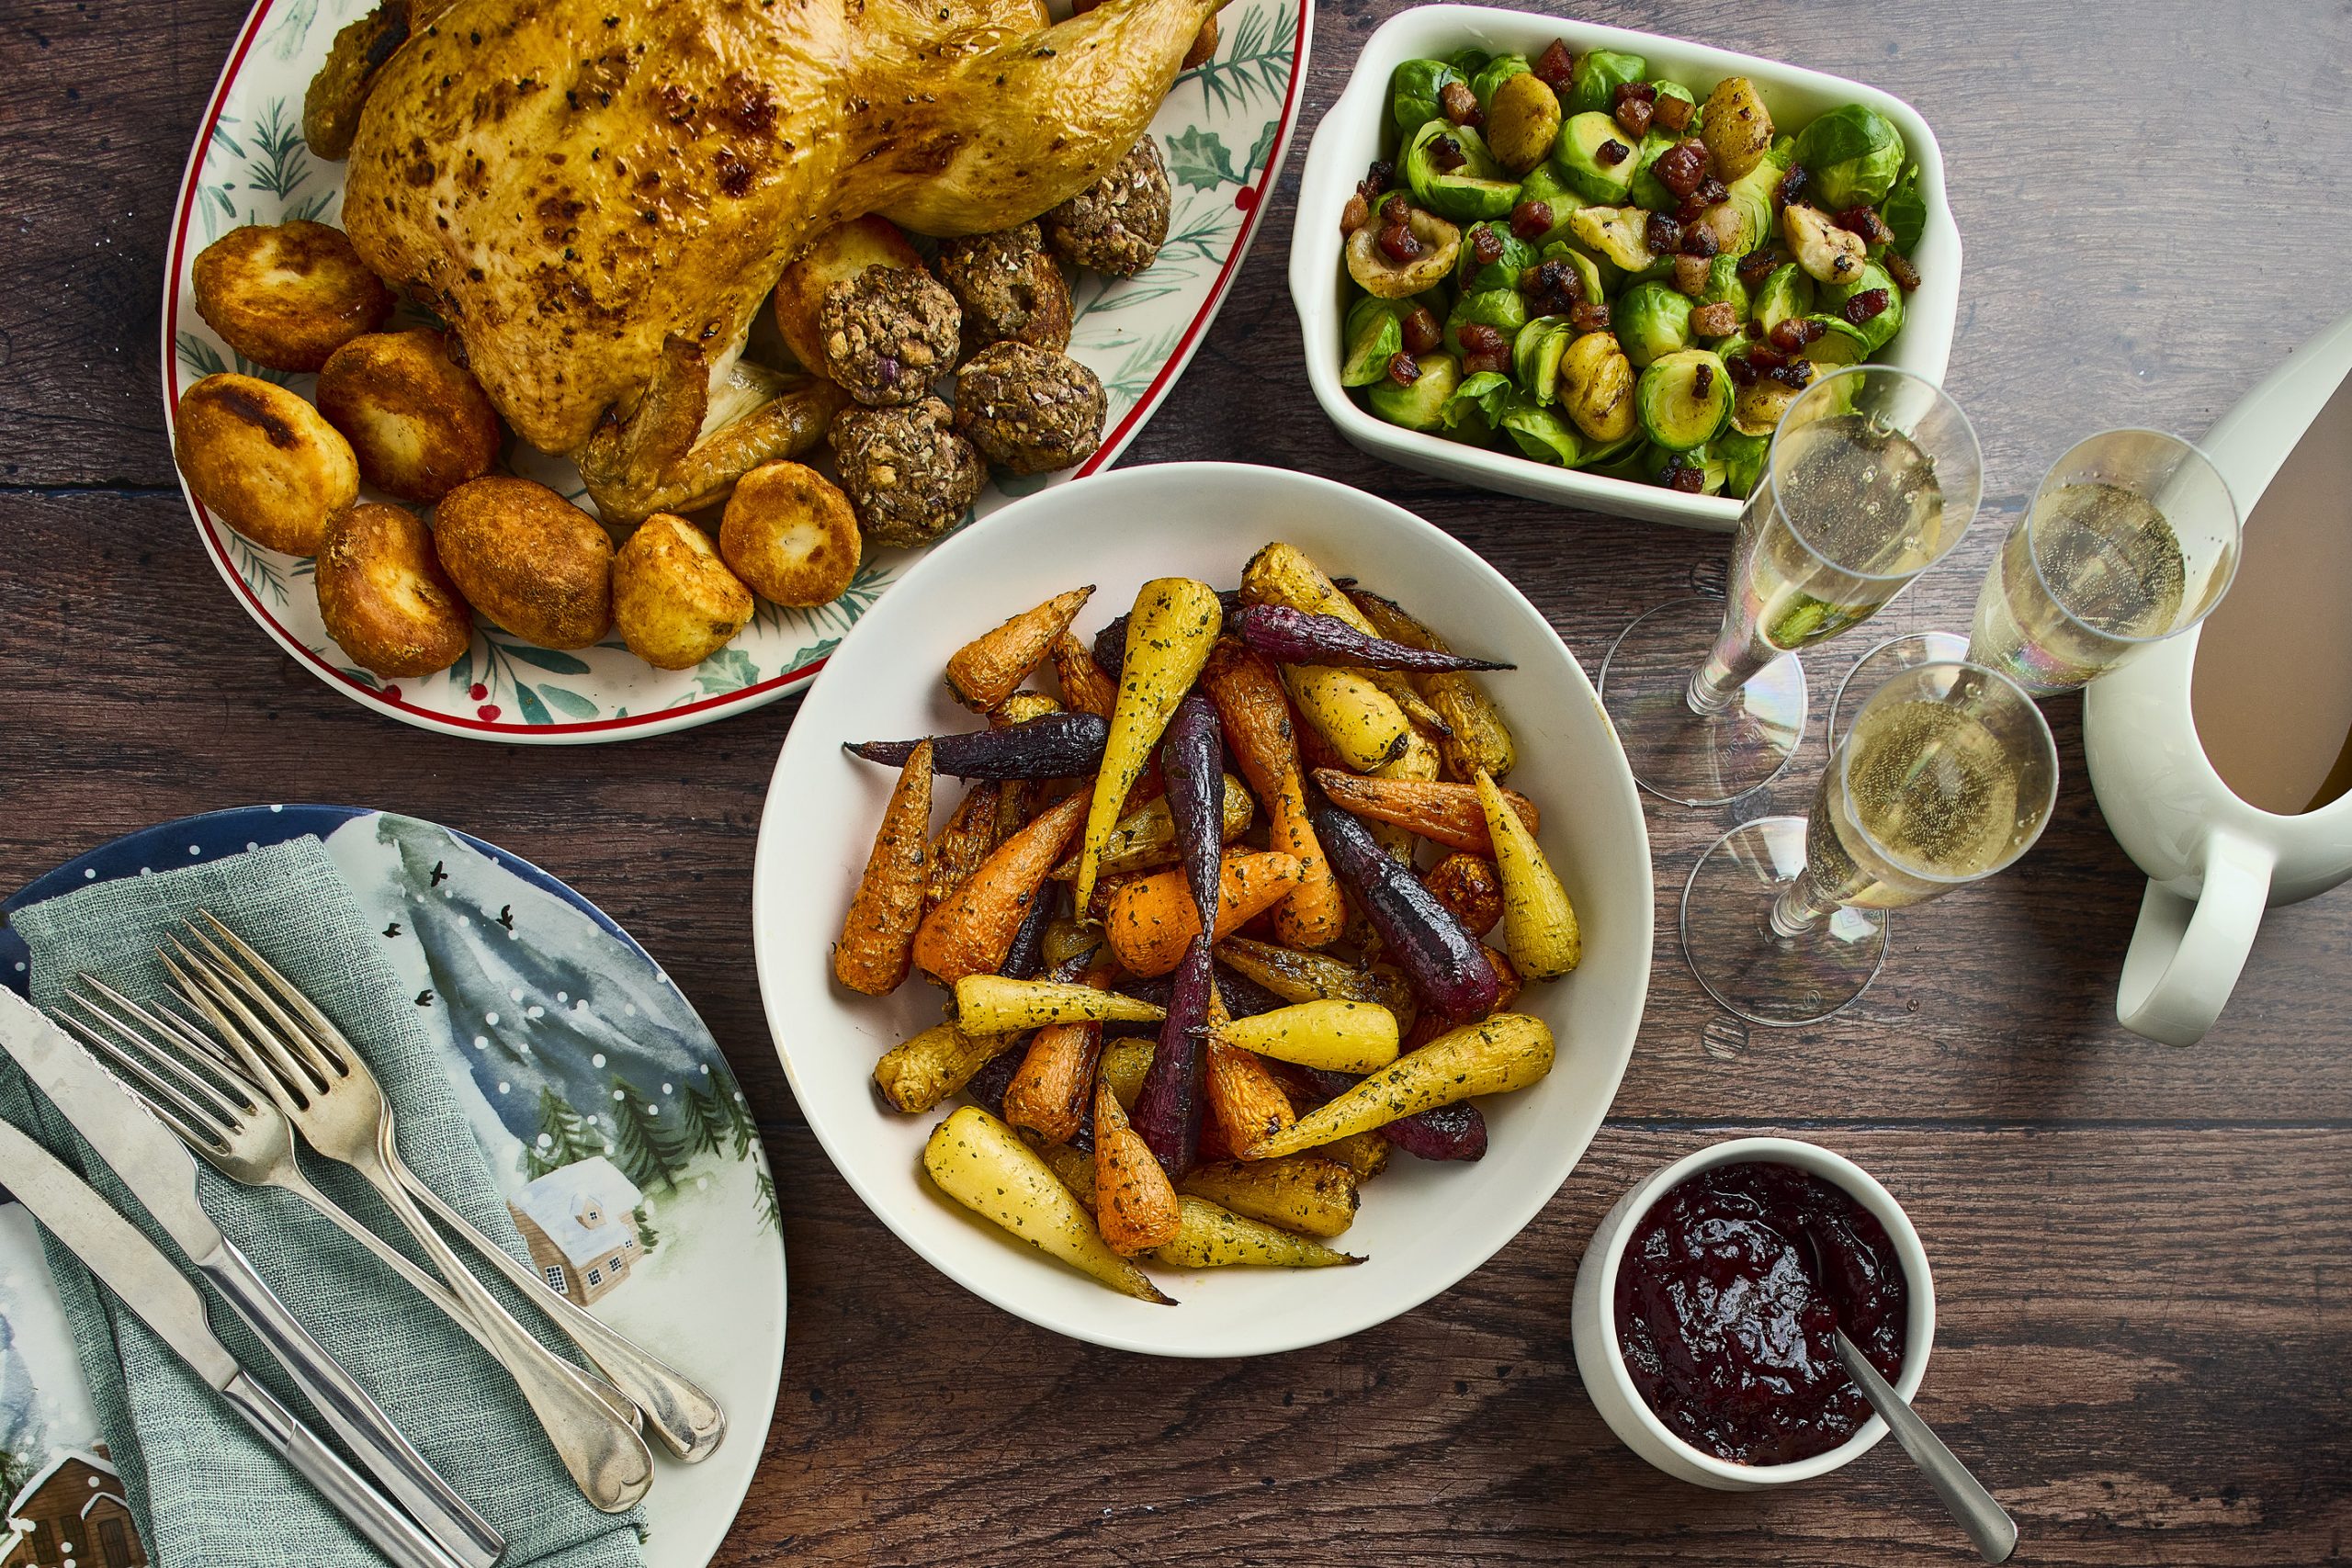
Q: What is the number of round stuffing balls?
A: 5